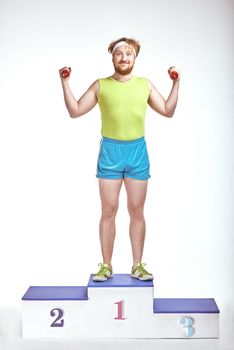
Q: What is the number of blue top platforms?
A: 3